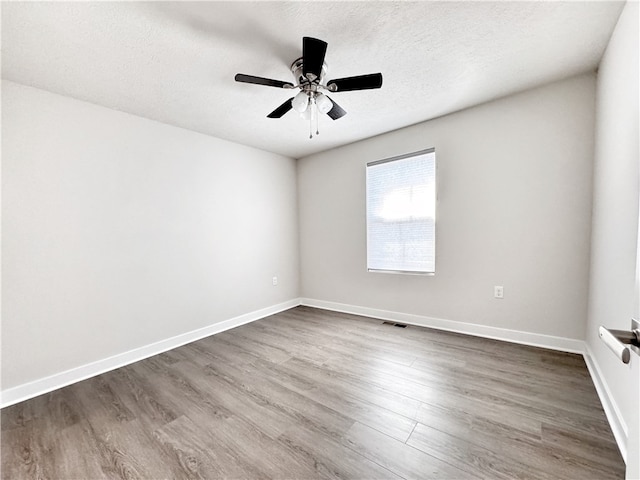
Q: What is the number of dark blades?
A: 5